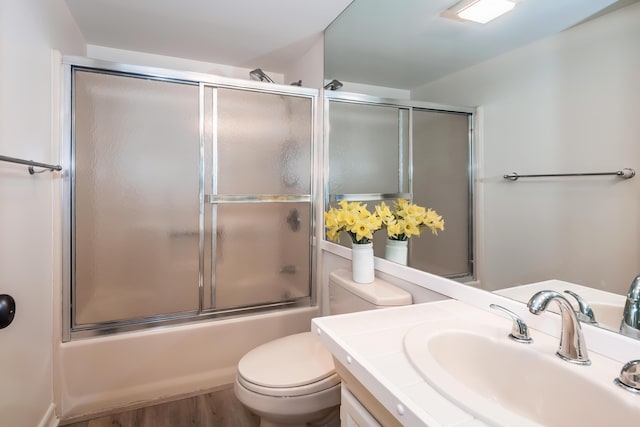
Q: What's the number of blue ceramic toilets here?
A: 0